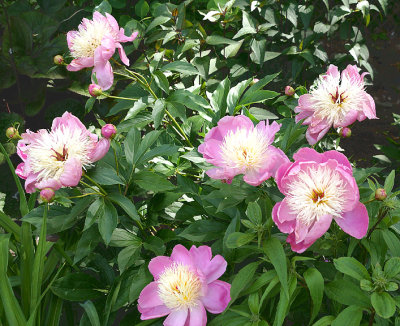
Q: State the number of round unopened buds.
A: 8